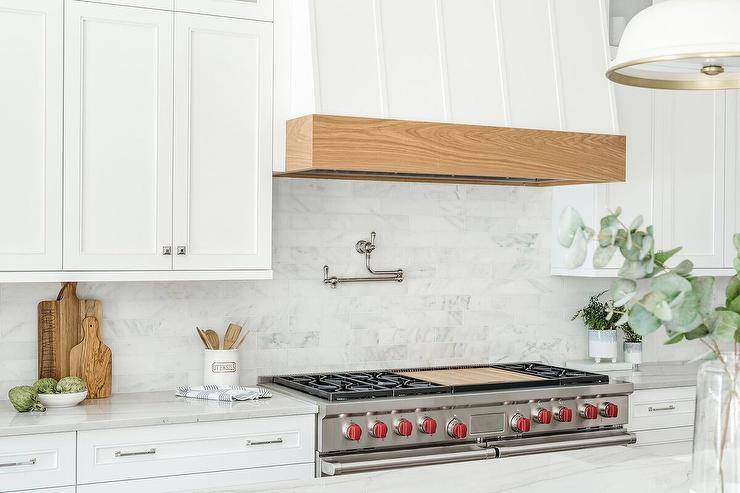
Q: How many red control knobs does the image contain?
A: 10